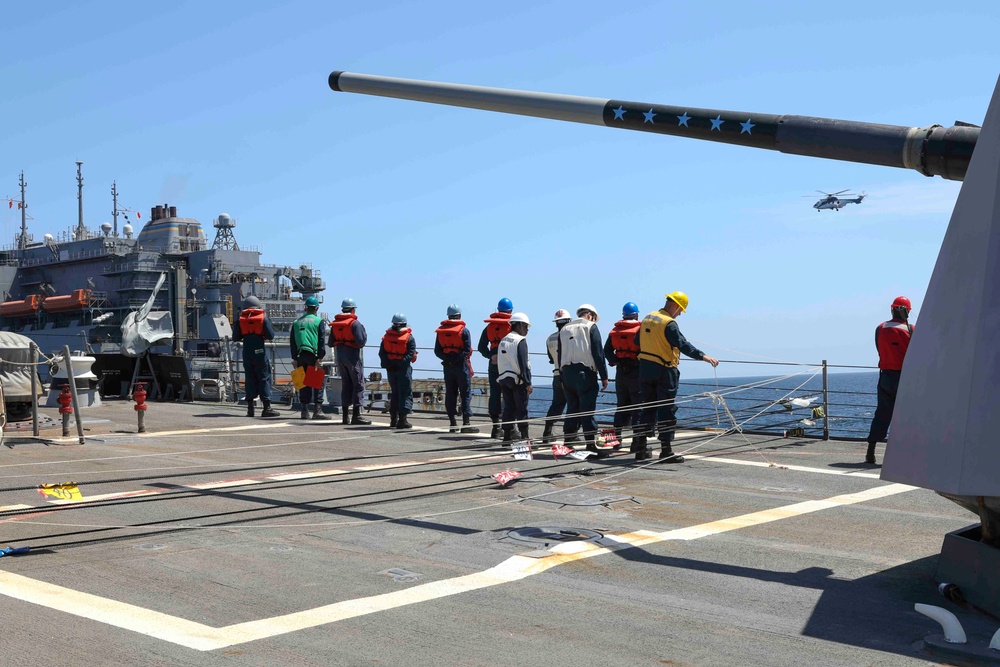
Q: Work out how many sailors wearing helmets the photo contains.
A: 12